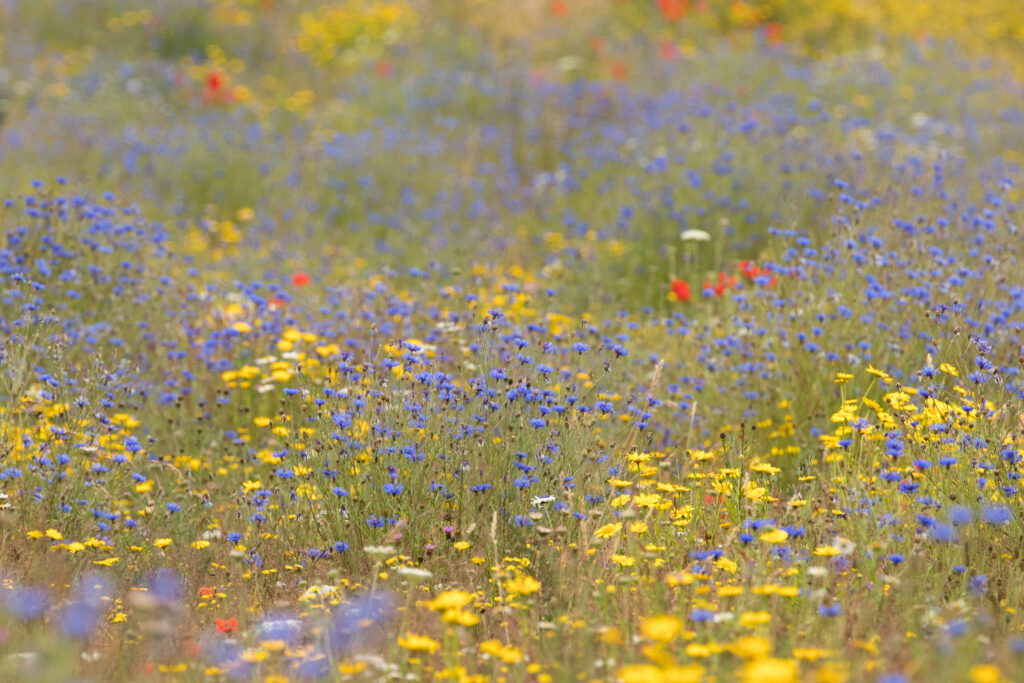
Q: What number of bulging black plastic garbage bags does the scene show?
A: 0